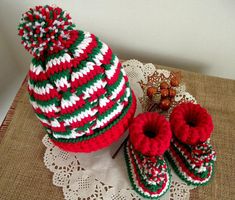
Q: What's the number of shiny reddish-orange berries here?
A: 6